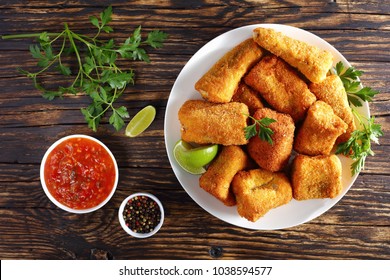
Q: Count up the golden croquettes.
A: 11